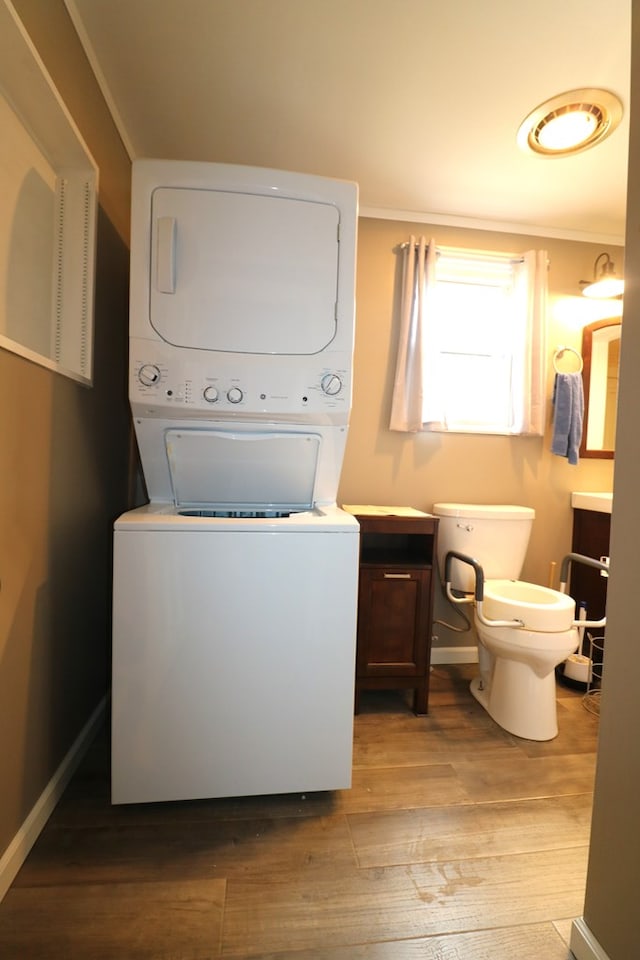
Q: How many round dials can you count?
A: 4